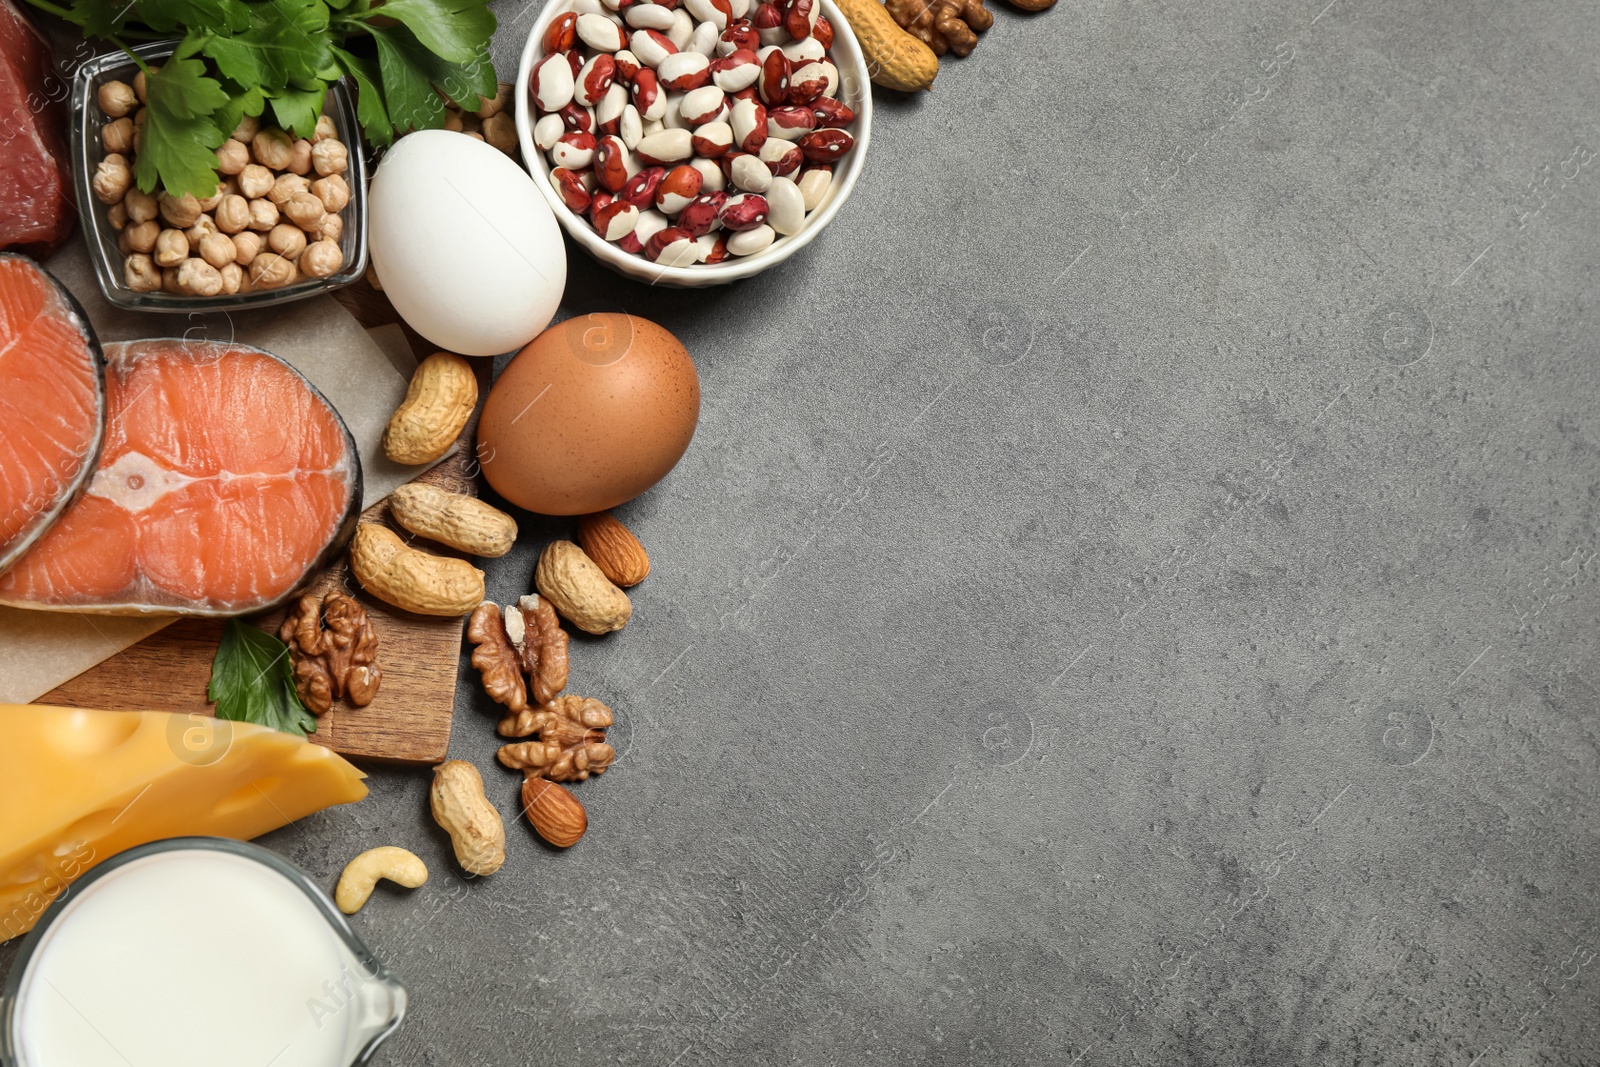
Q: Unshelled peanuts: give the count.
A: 6